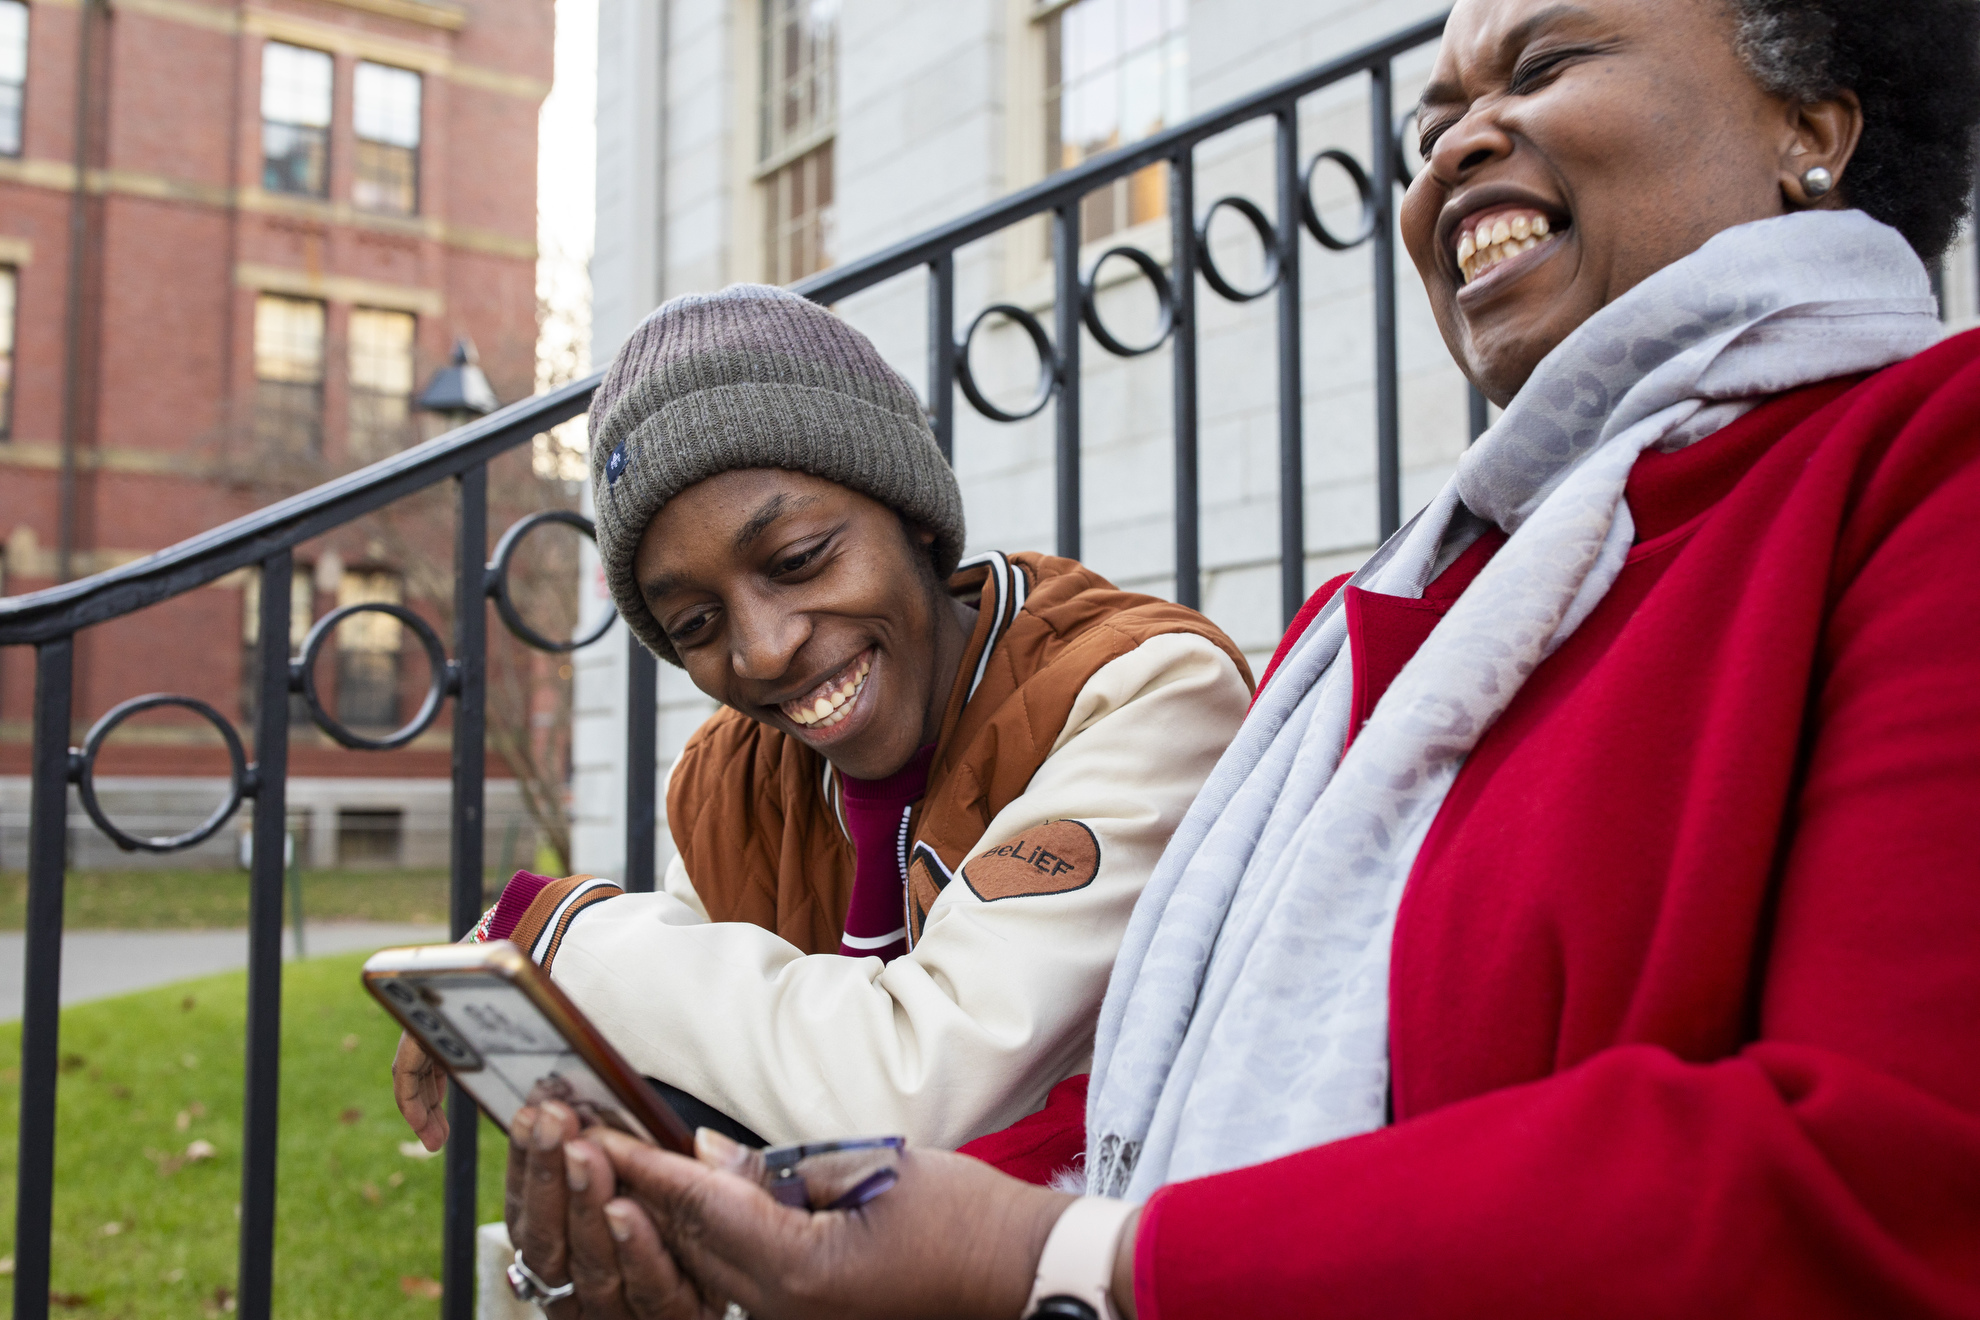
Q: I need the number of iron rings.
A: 8